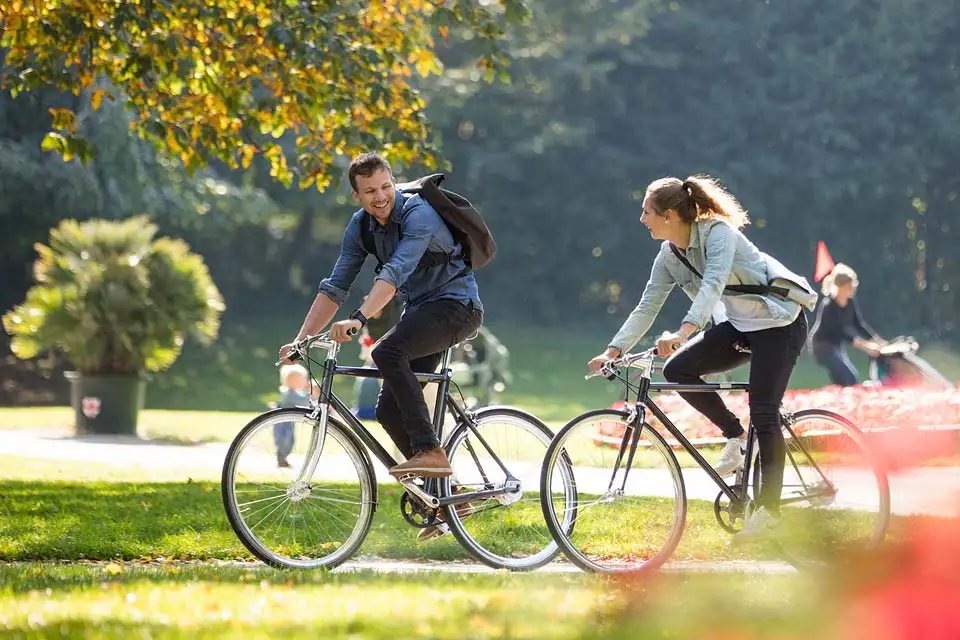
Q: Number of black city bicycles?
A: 2